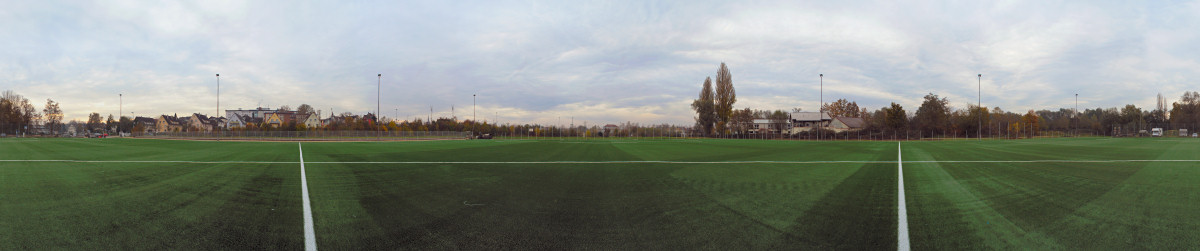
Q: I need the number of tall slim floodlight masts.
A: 7